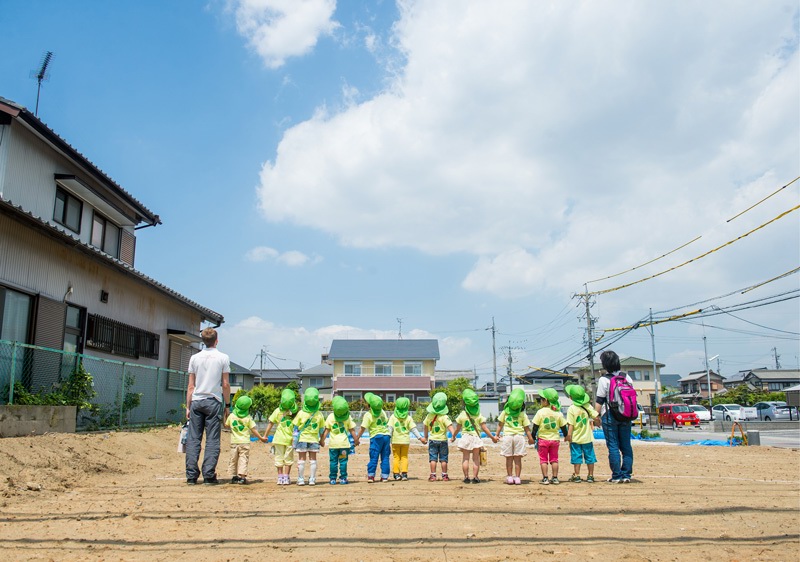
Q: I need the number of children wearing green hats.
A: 11